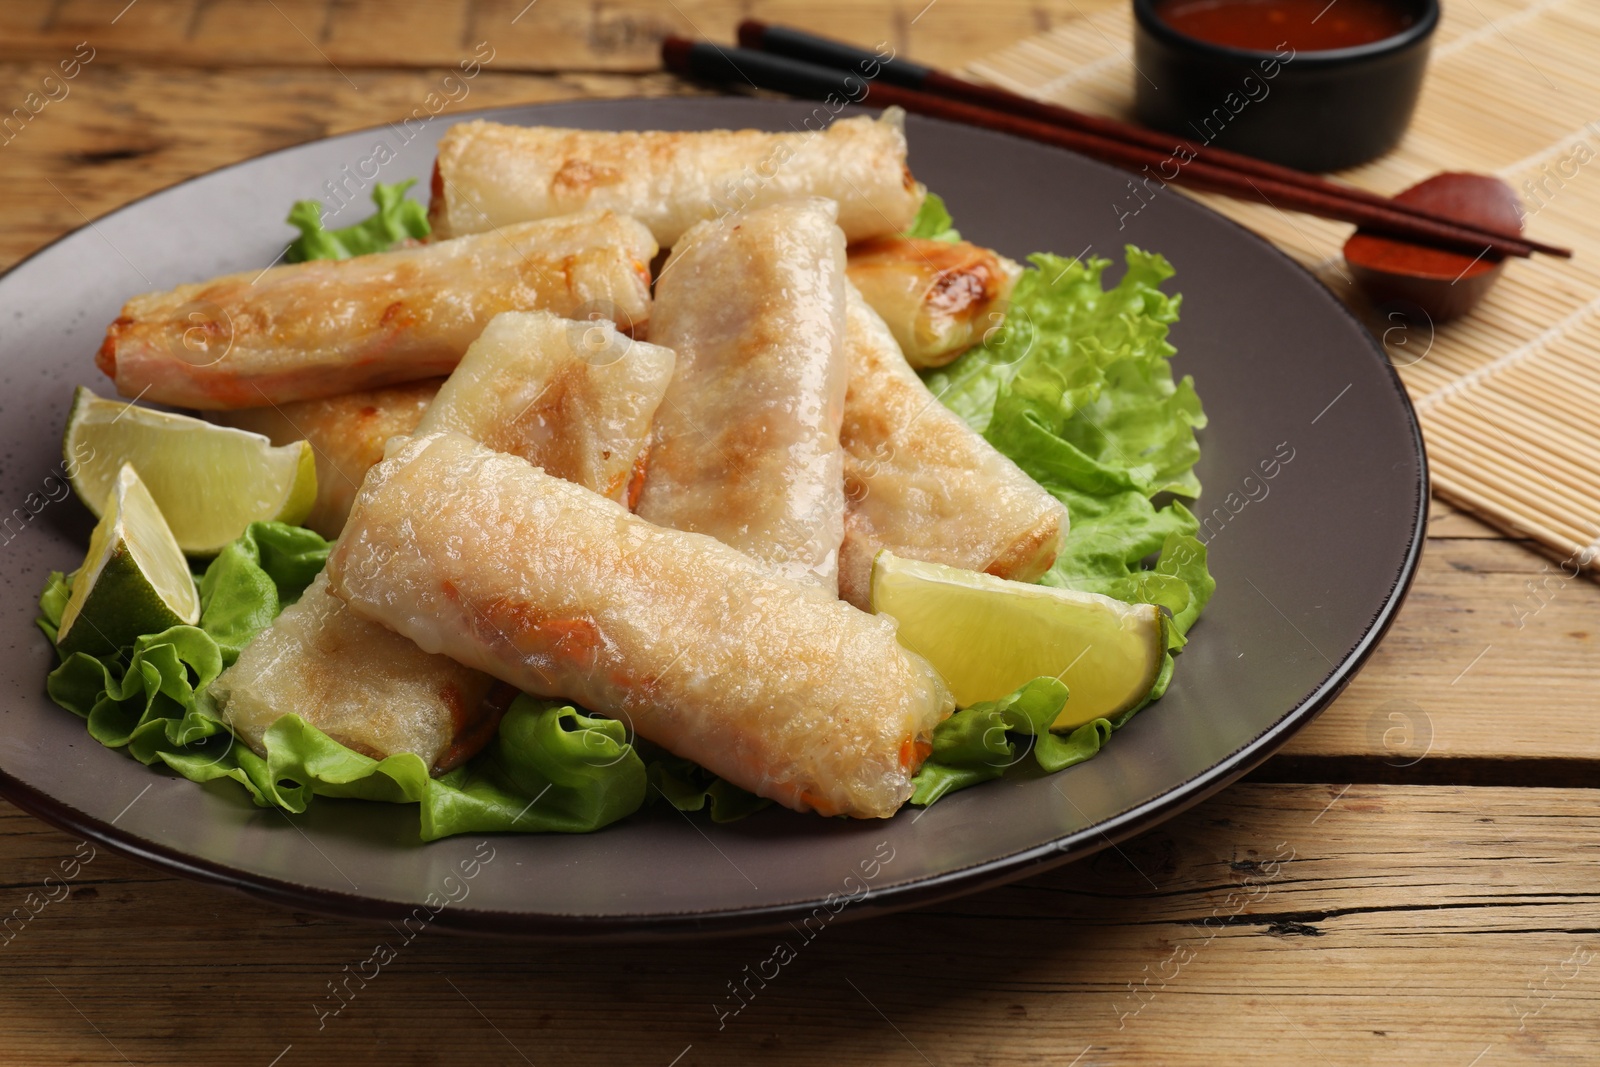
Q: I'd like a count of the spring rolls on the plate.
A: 8